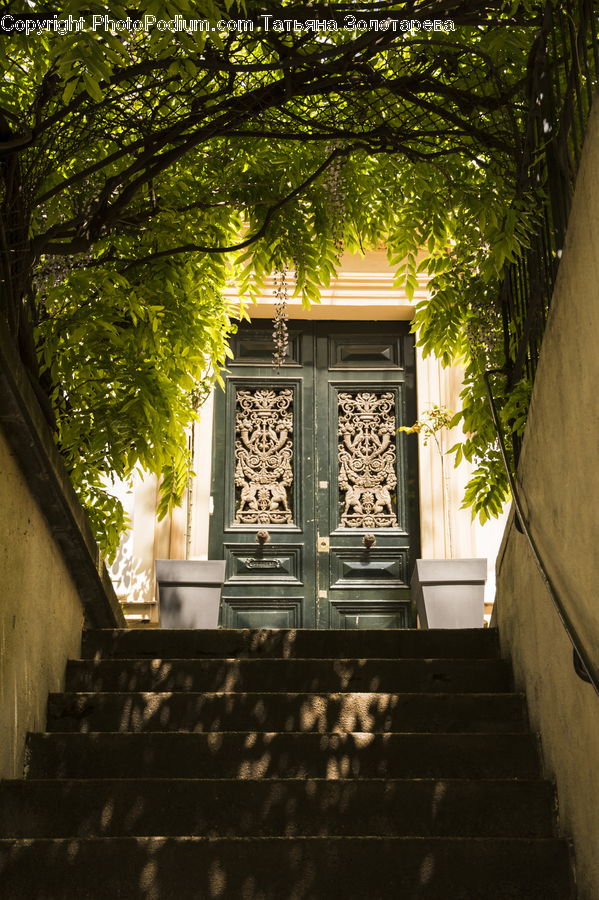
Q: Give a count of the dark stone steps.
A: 6